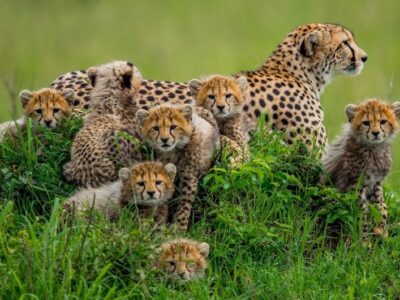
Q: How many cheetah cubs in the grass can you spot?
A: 7